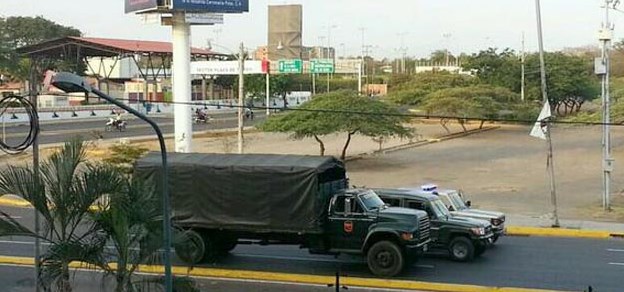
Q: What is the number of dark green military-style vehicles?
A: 2